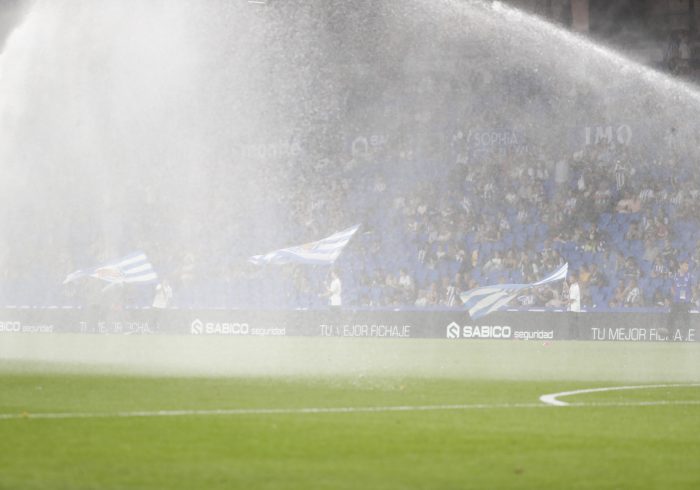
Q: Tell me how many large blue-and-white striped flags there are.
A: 3